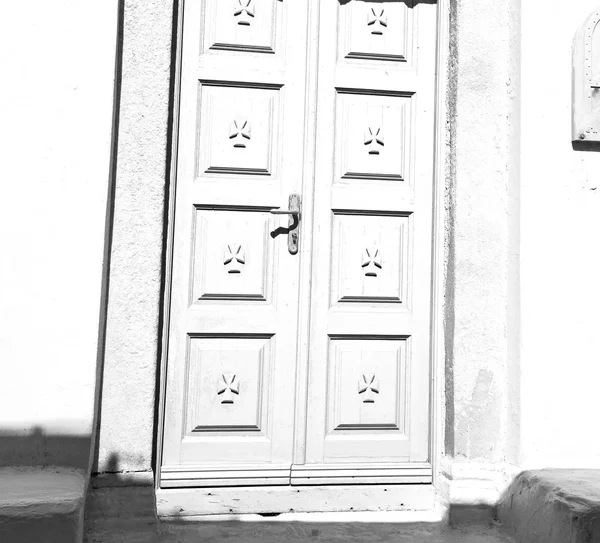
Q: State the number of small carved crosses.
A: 8